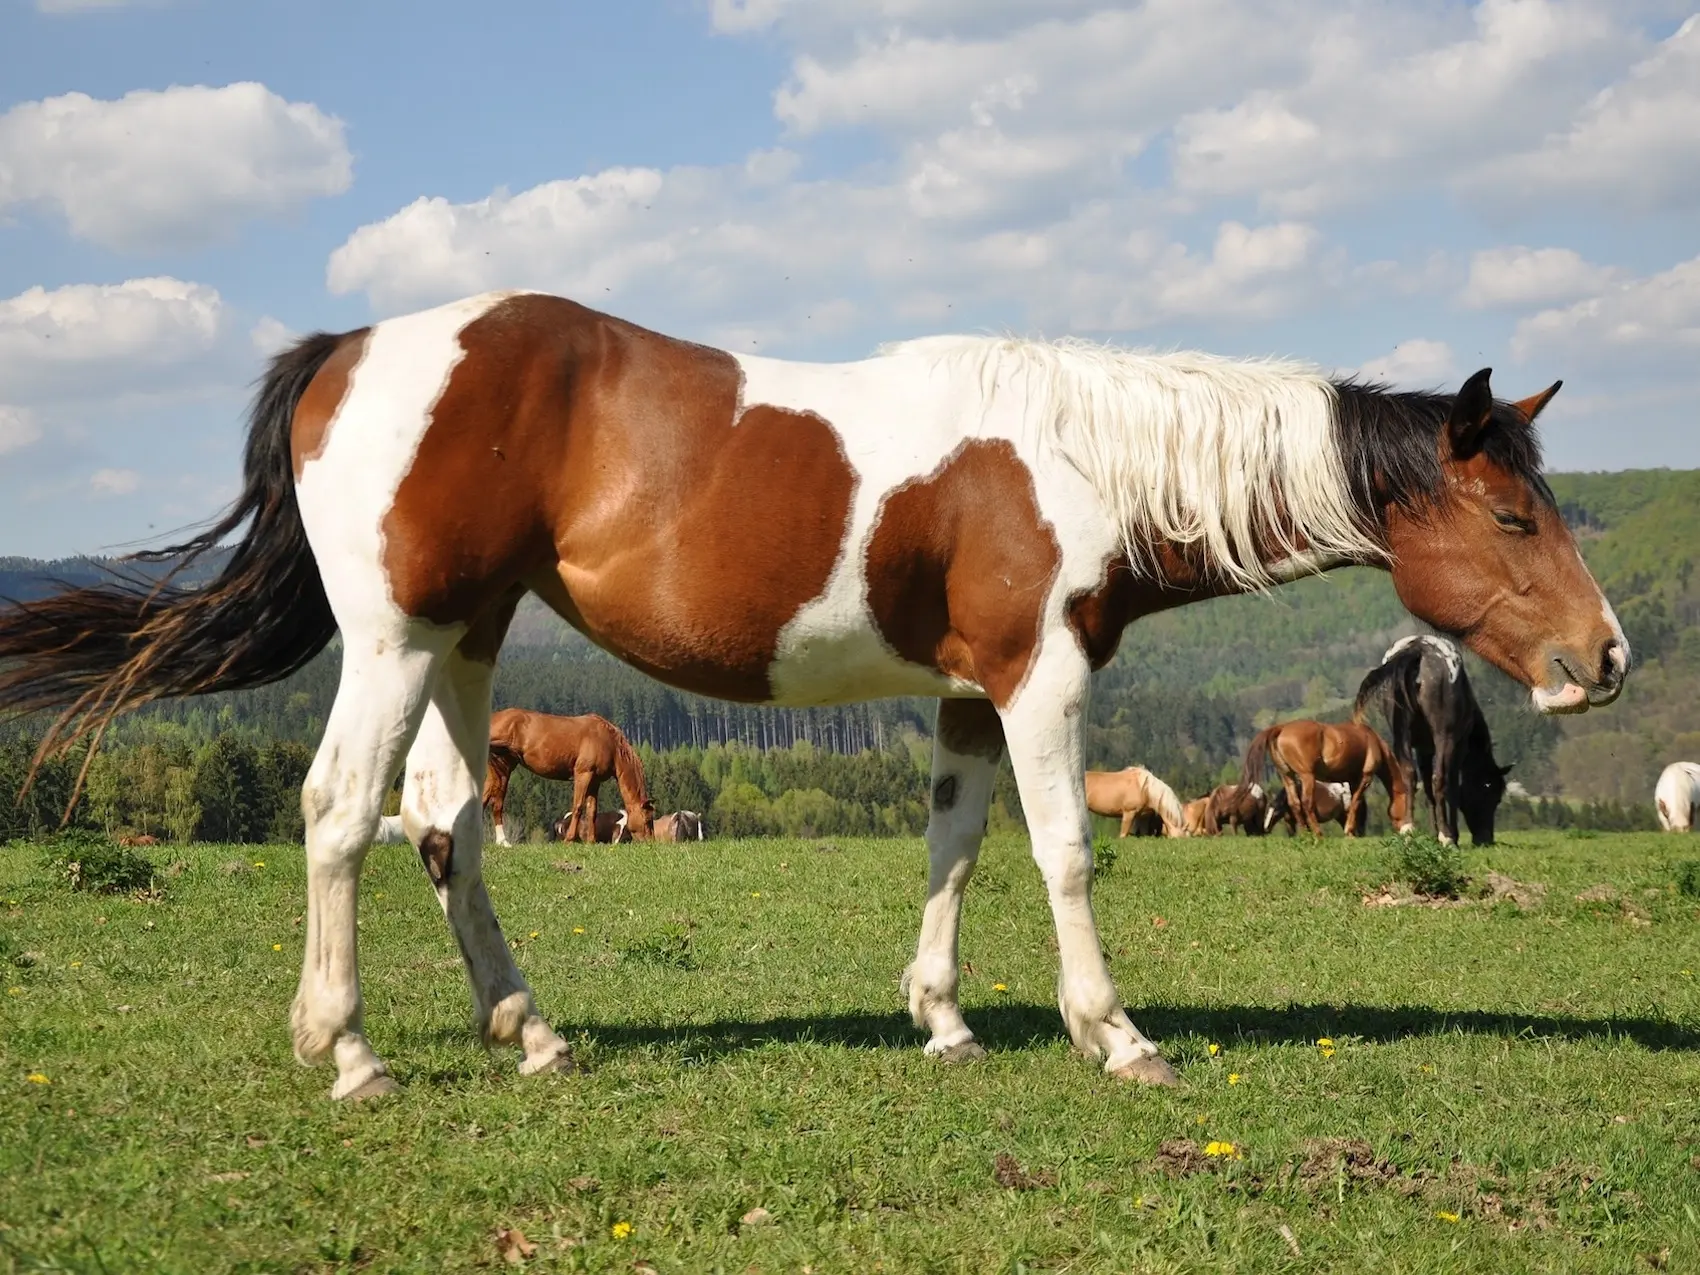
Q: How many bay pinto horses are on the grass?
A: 1